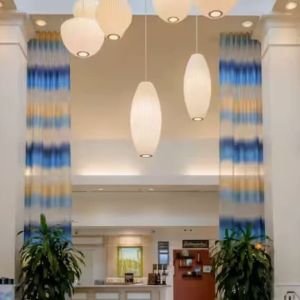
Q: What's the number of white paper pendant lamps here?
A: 7